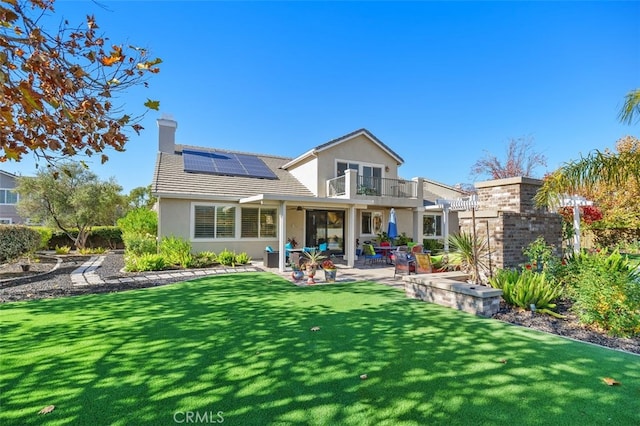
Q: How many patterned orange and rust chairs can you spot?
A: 2